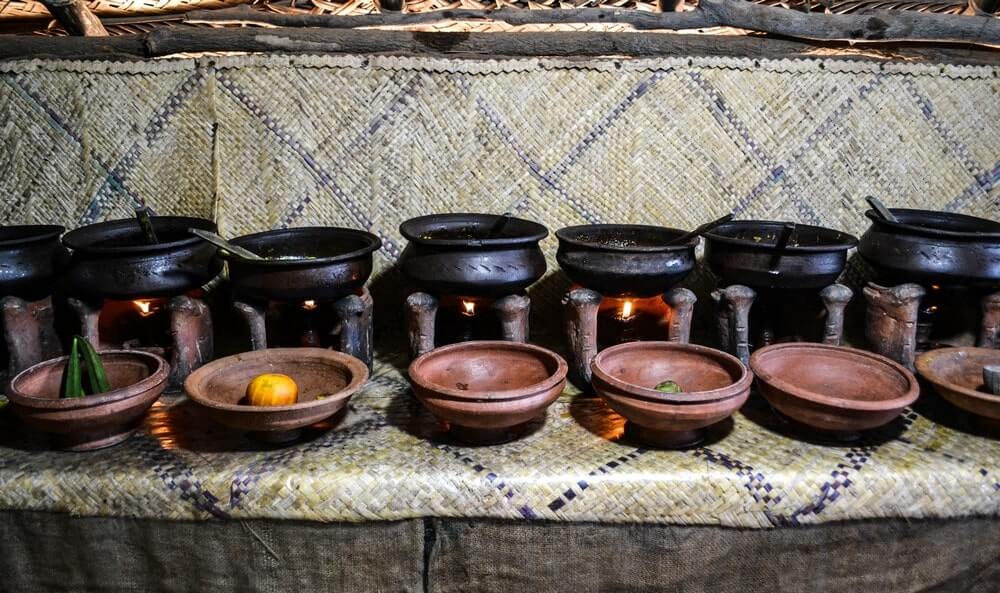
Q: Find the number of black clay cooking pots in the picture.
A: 7